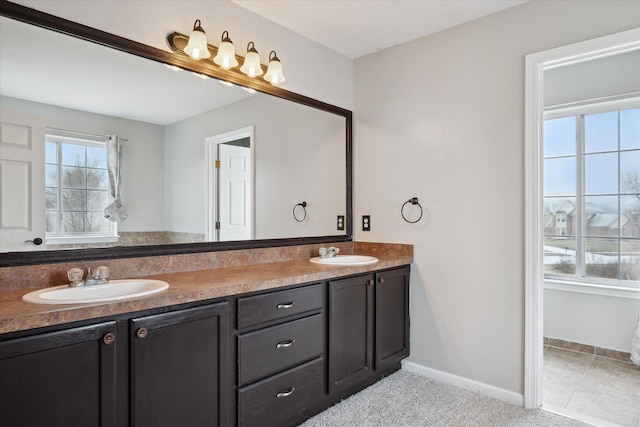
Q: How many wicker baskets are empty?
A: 0